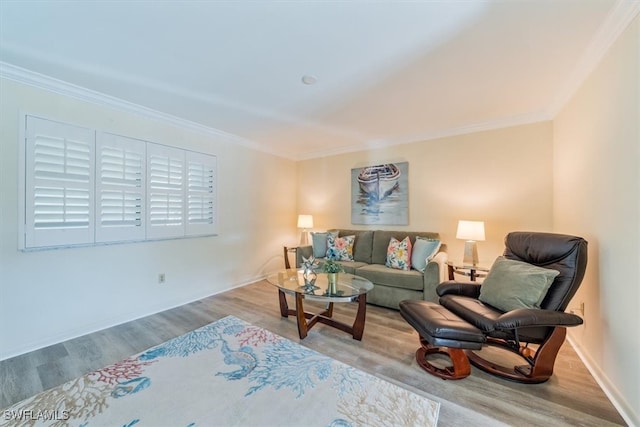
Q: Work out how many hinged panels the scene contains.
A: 4